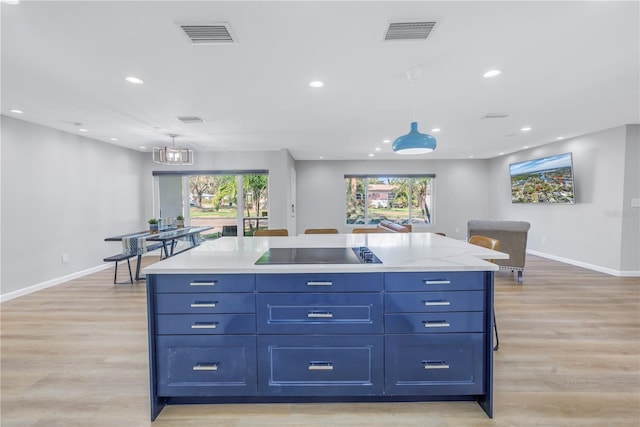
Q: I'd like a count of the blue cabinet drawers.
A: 11